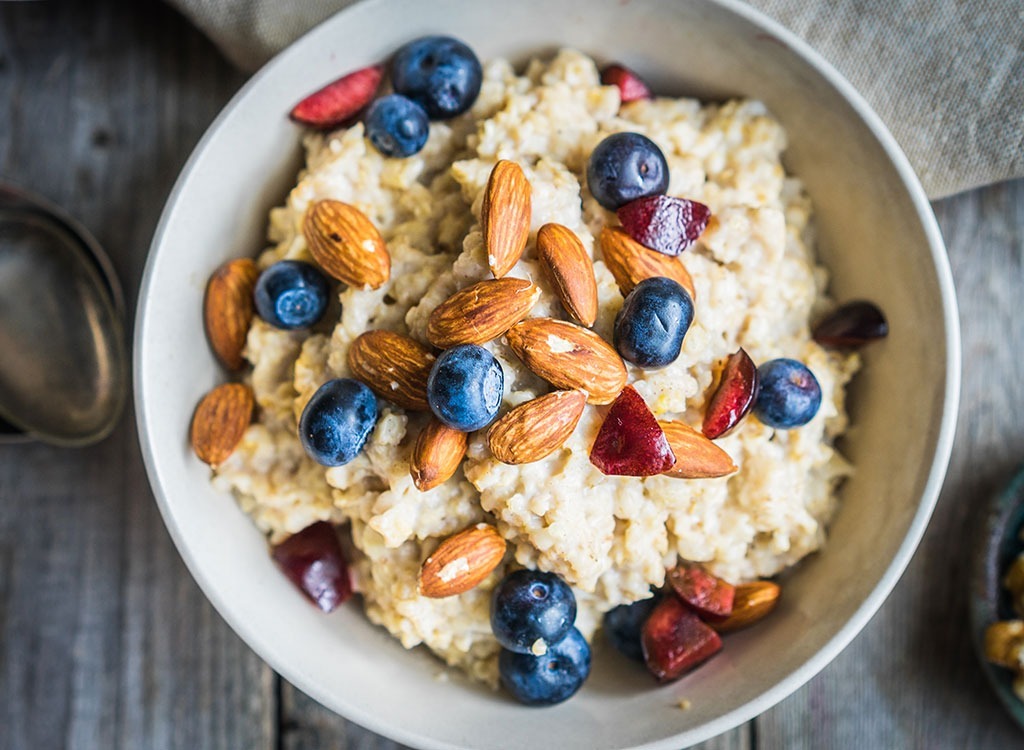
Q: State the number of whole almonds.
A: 14